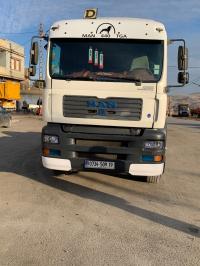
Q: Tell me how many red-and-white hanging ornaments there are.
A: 3